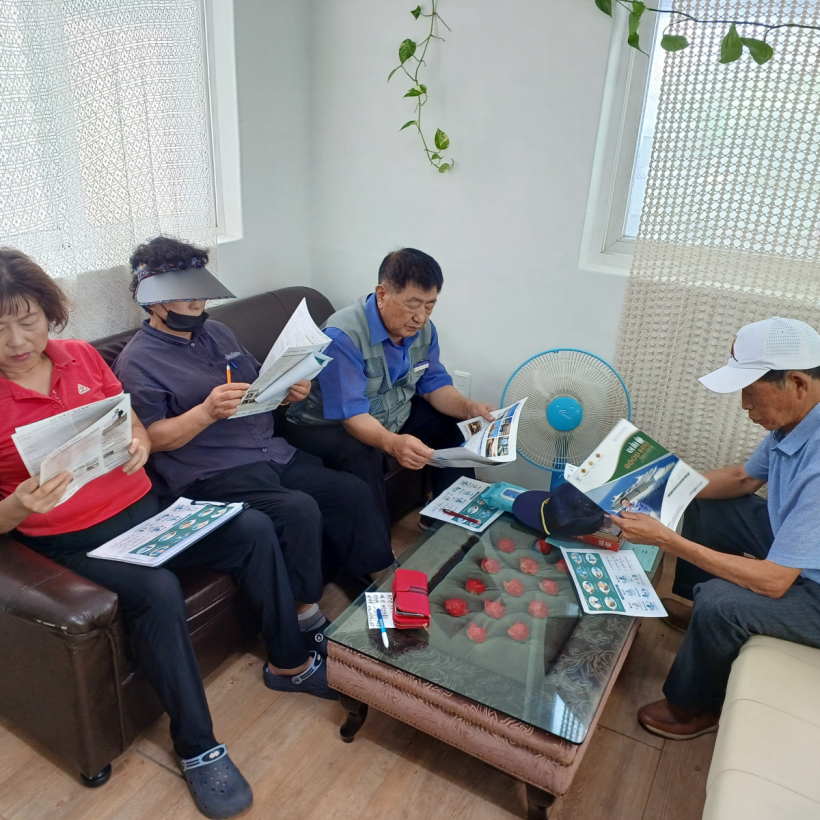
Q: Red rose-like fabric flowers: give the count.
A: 13